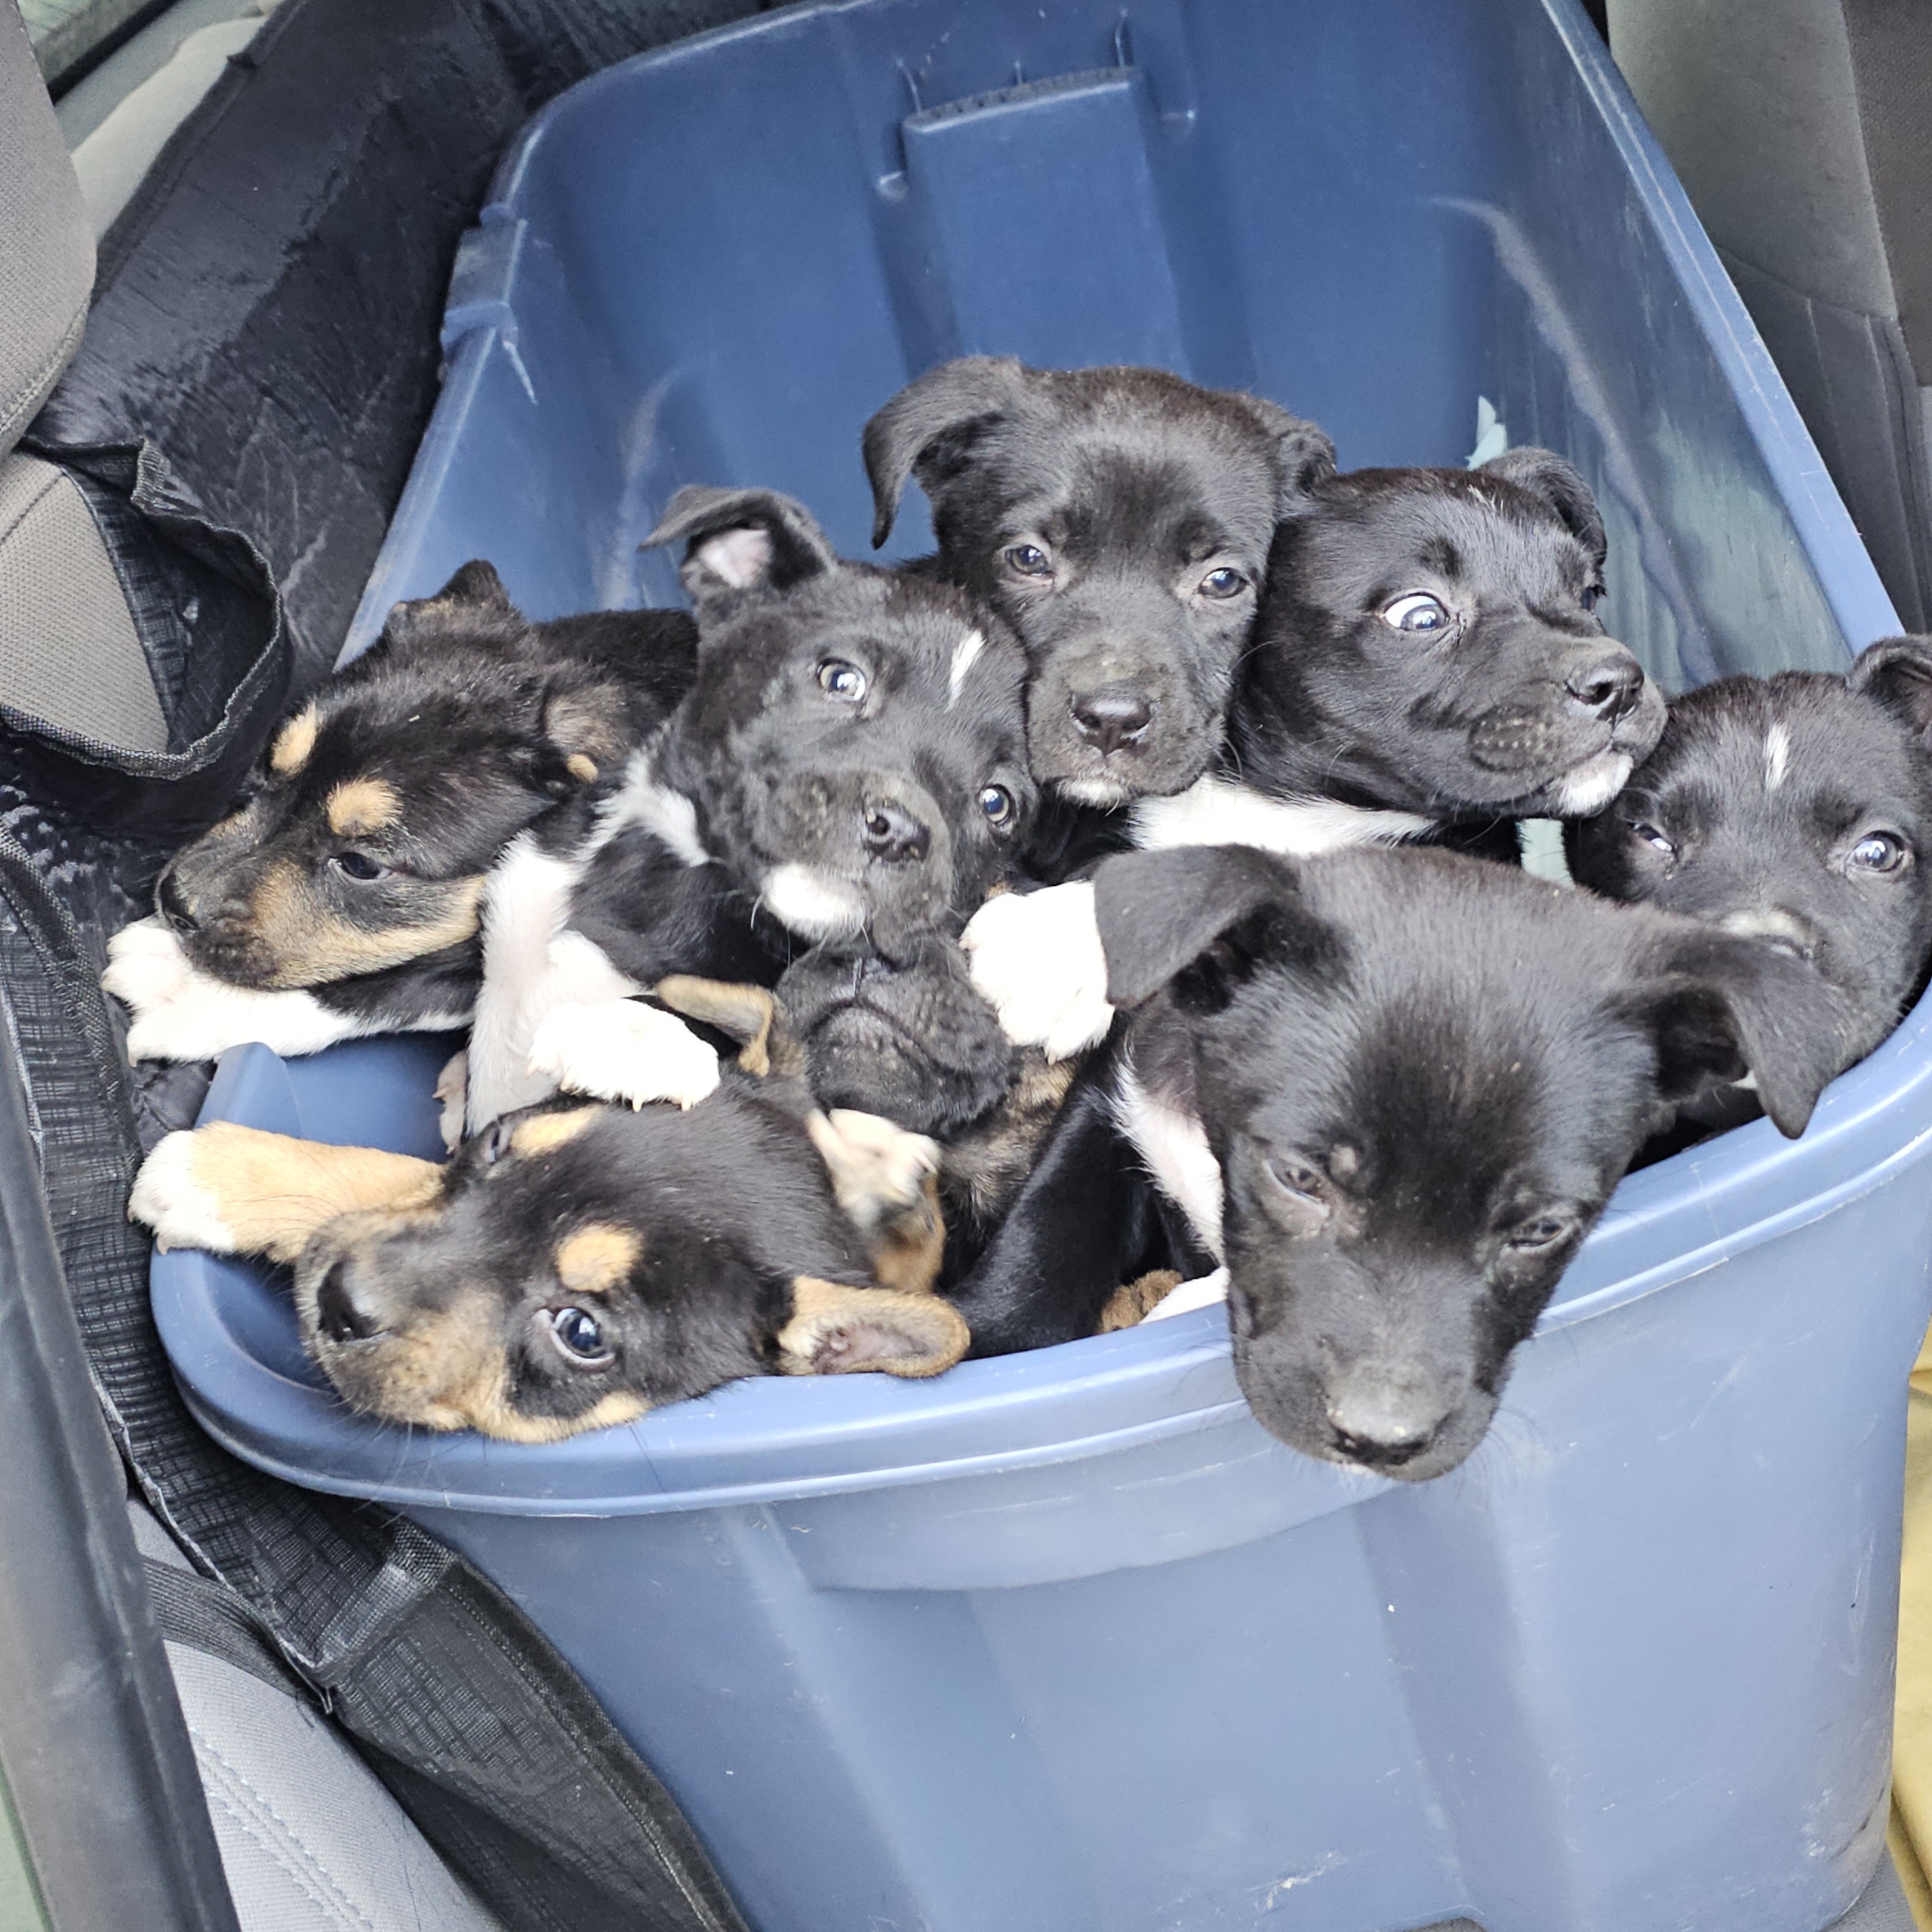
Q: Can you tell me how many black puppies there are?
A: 5